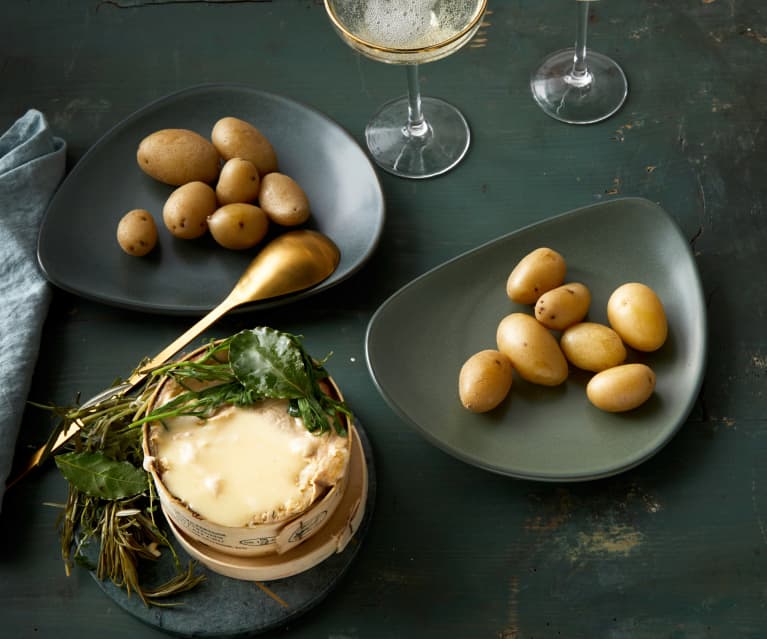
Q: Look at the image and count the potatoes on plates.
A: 14